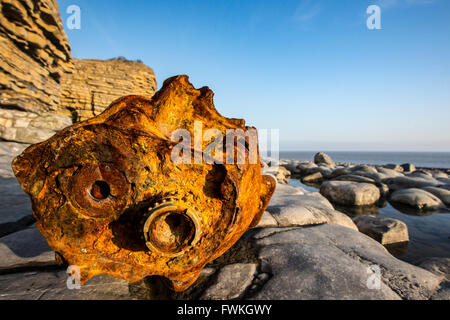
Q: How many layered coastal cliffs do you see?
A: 2